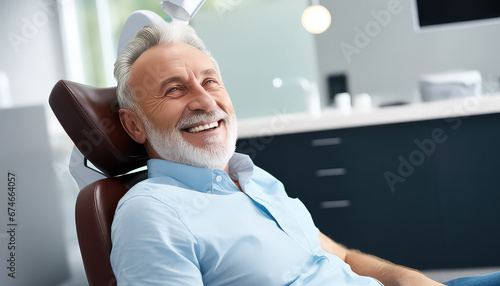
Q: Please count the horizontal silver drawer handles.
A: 3